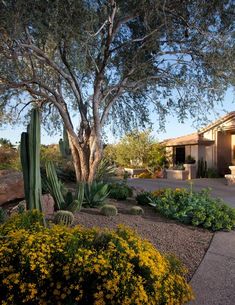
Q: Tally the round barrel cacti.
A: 3